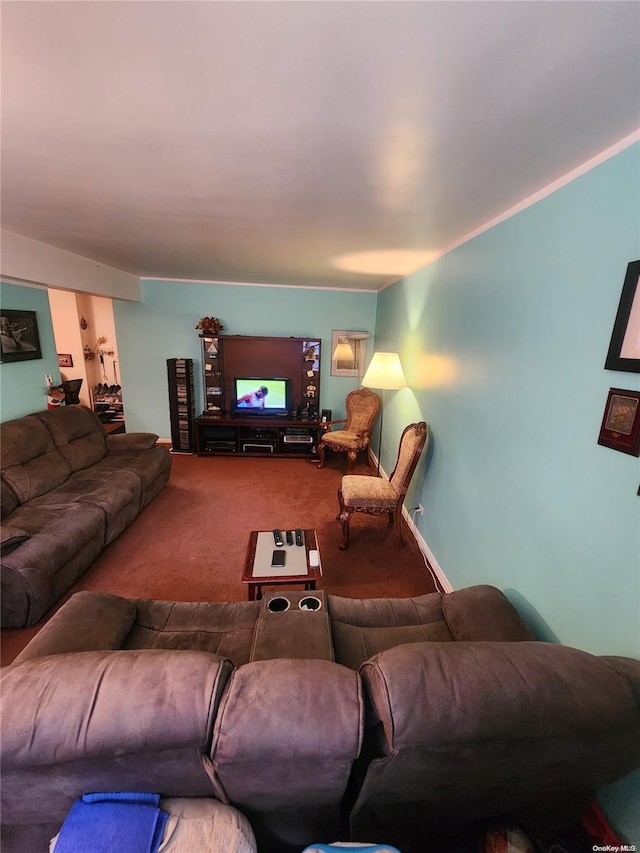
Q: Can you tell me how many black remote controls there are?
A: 3